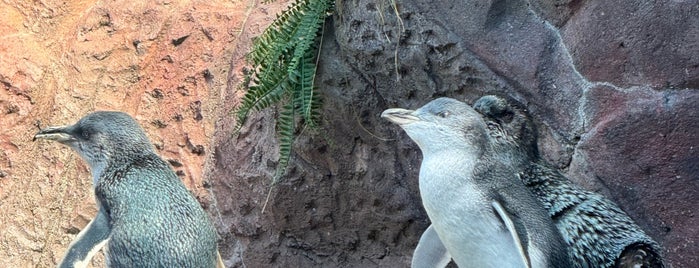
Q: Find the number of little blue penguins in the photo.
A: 3